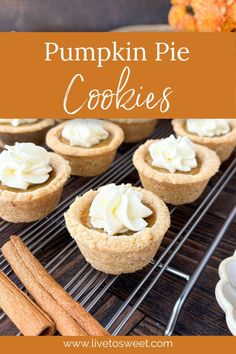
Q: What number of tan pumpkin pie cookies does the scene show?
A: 7